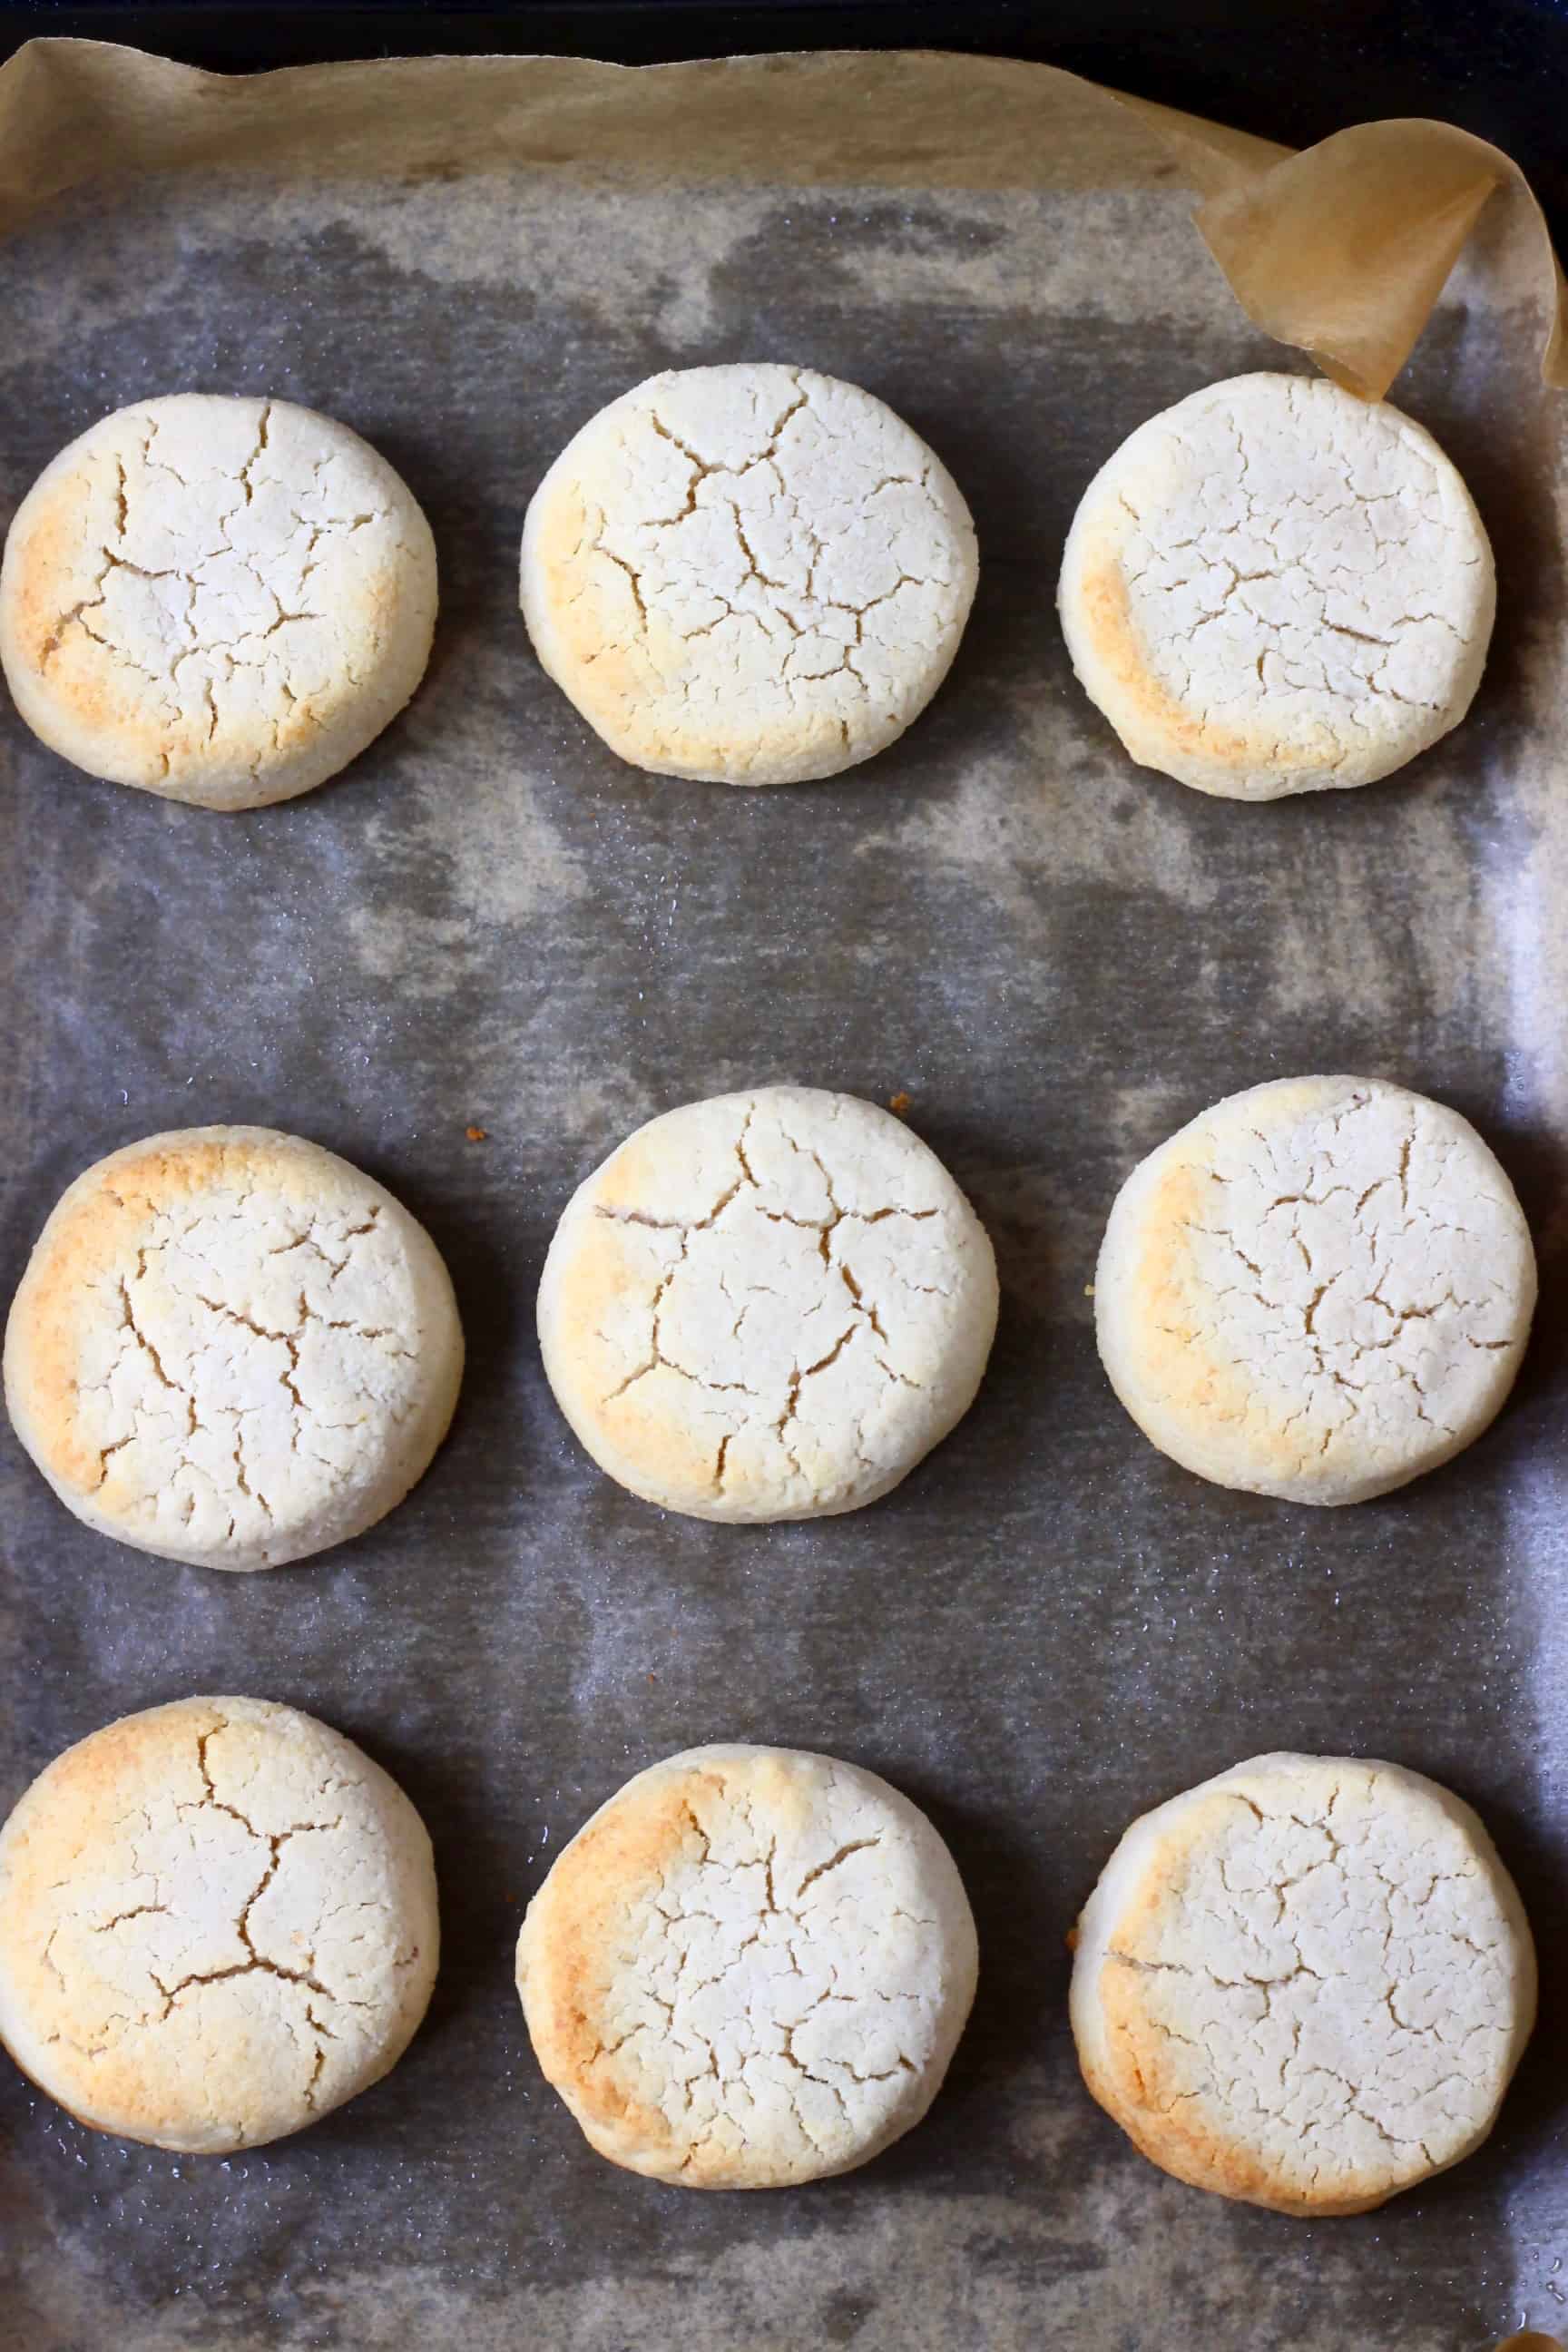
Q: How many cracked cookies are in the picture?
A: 9